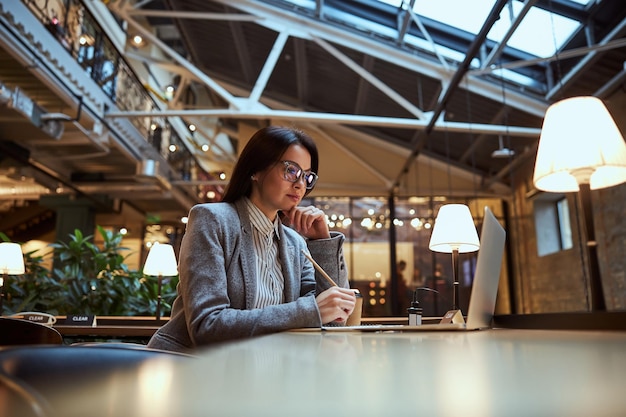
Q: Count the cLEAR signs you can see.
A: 2